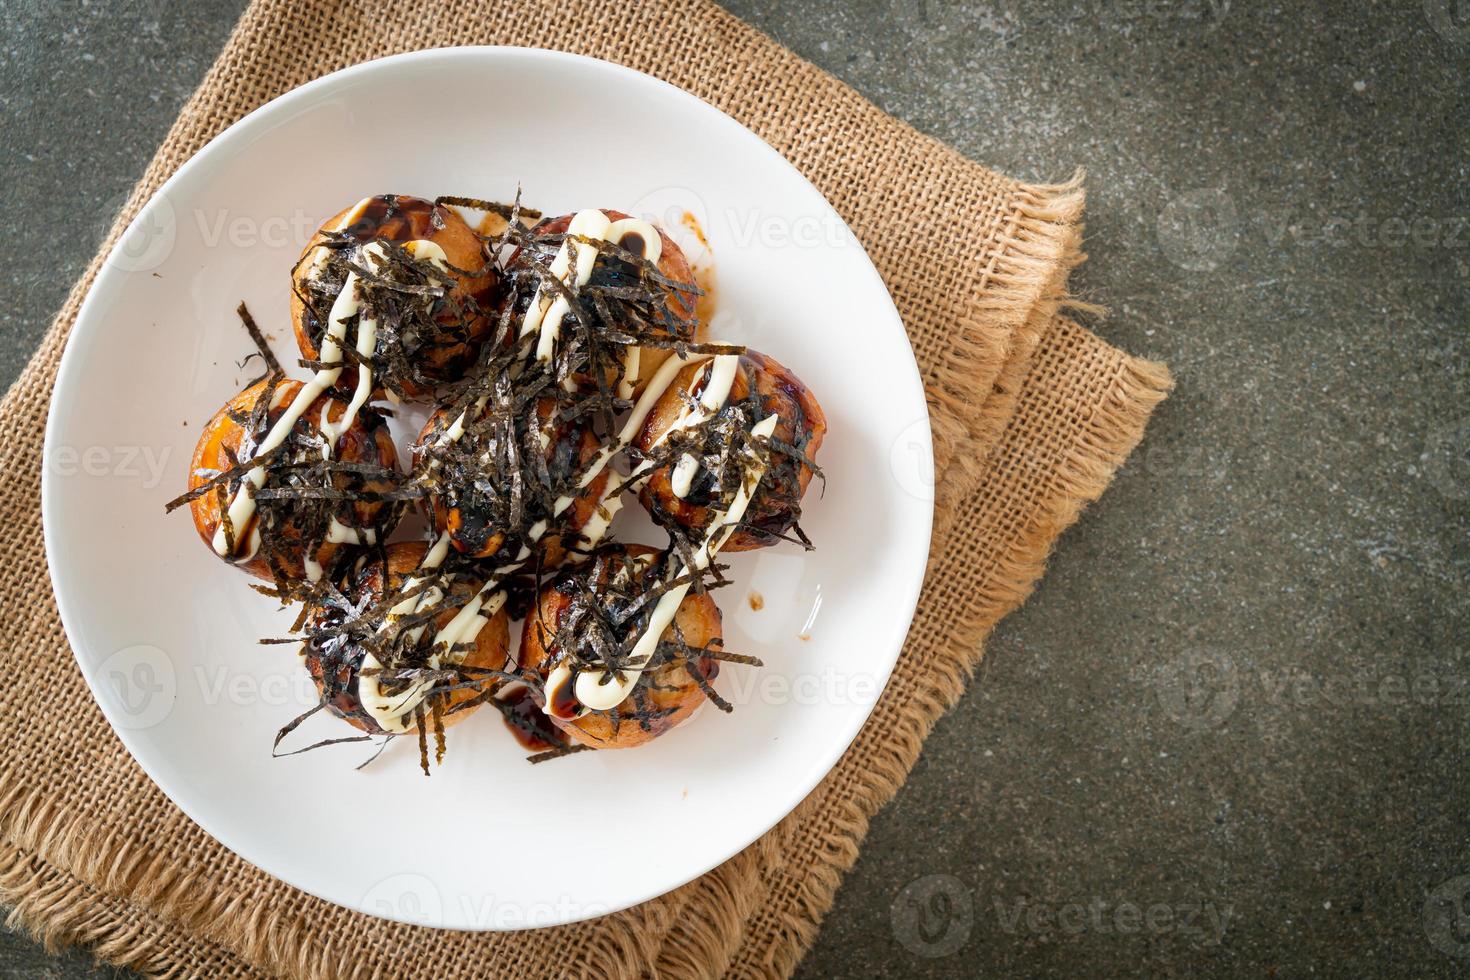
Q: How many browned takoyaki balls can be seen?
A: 7